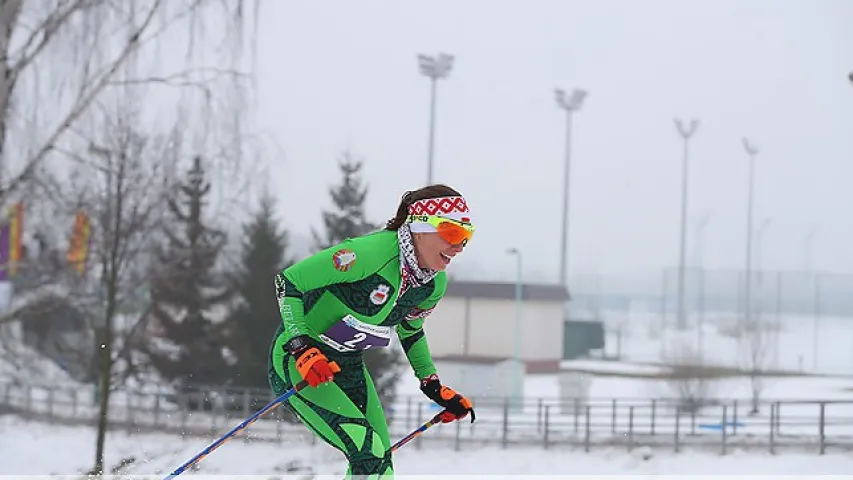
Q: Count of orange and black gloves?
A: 2